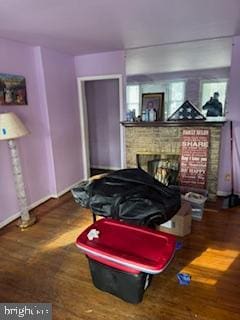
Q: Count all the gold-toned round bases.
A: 1